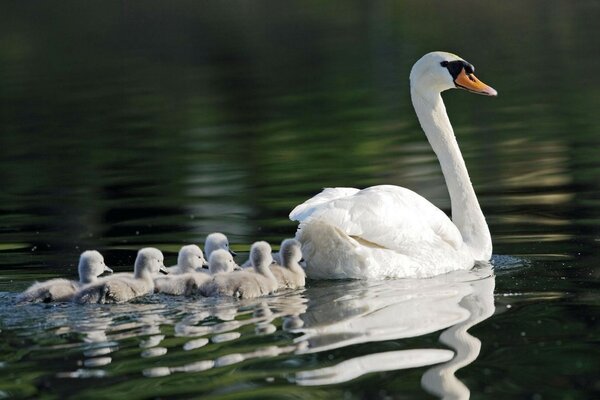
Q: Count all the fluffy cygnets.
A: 7